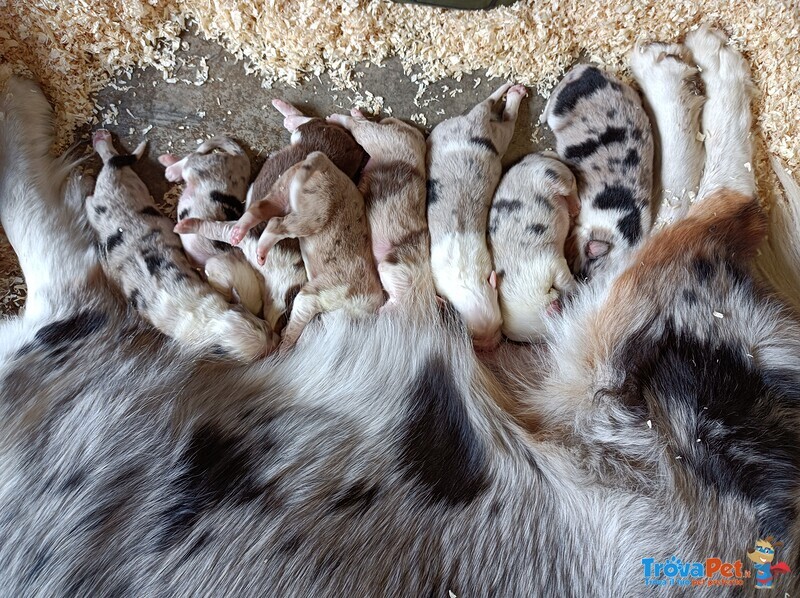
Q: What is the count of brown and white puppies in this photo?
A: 3